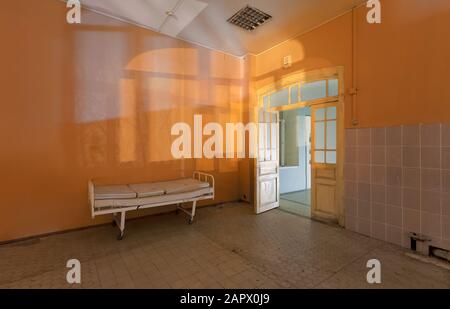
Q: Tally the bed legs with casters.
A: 4